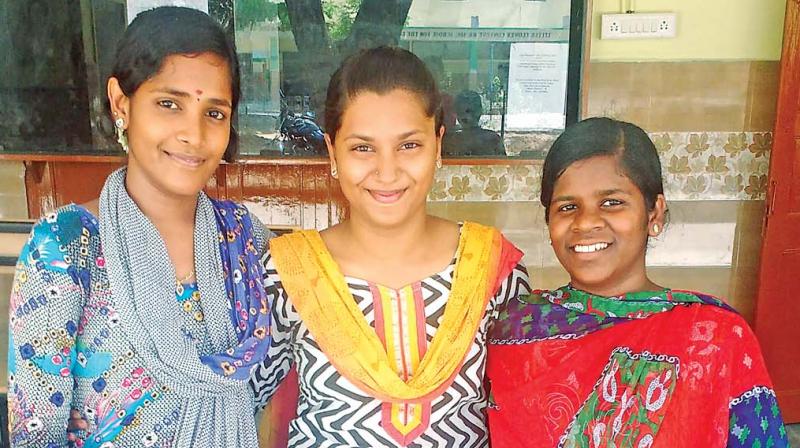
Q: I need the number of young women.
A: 3